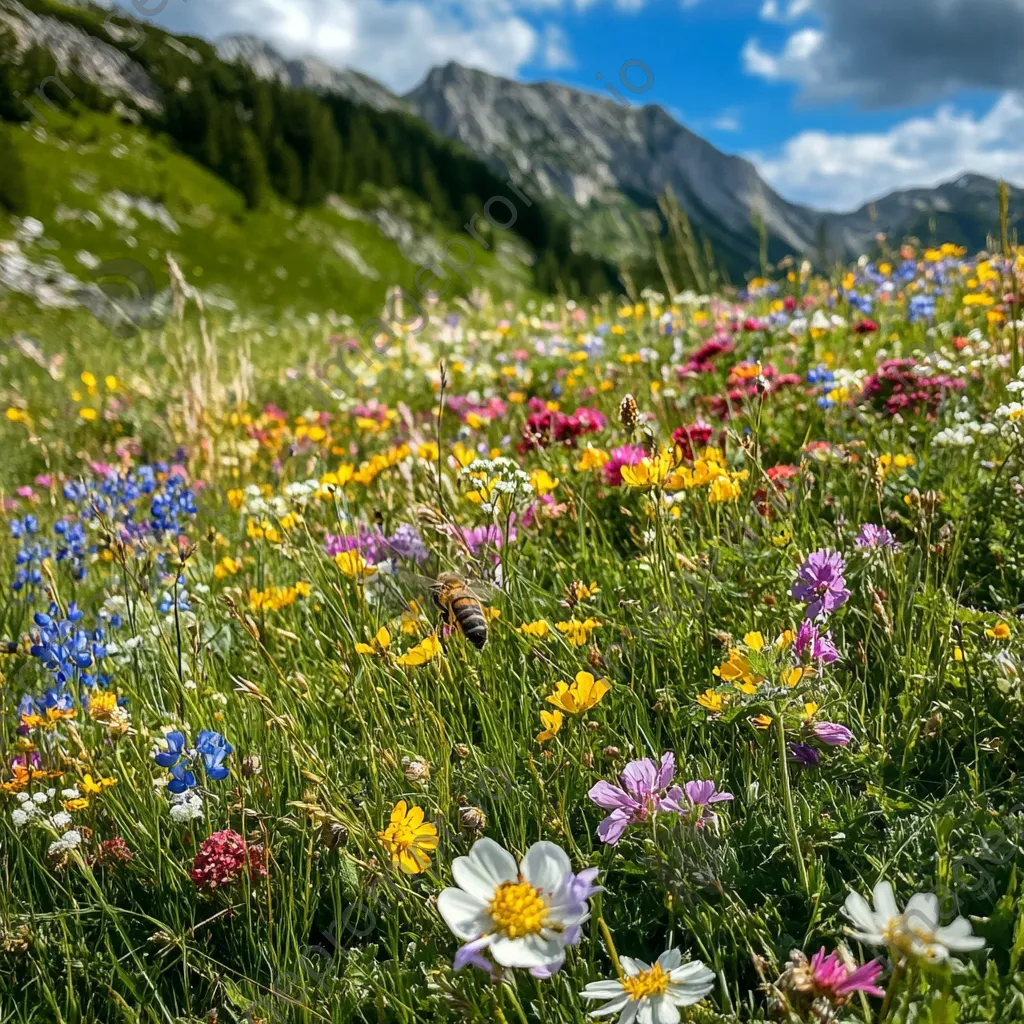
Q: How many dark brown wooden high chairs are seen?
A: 0